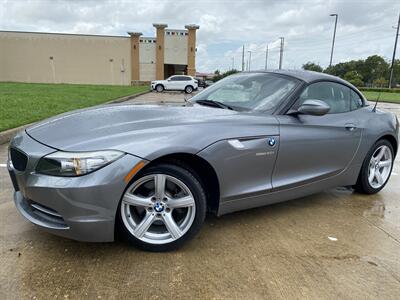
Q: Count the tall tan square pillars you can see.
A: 3